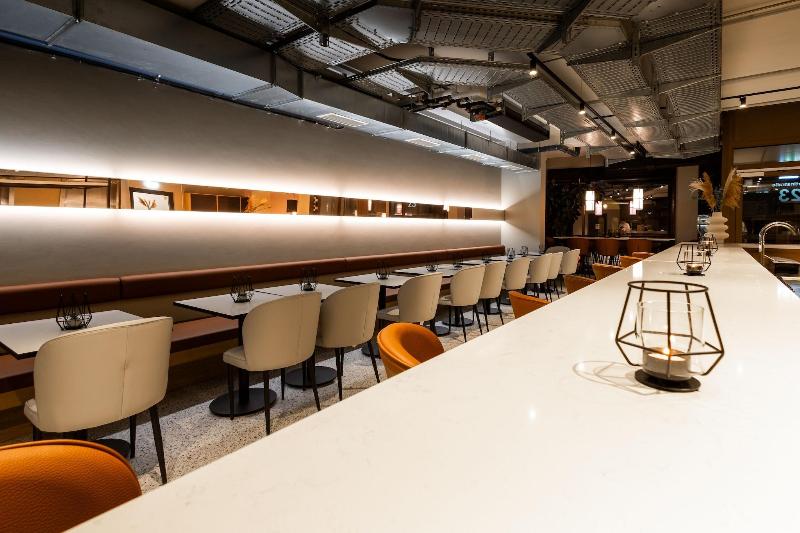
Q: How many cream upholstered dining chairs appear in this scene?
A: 10